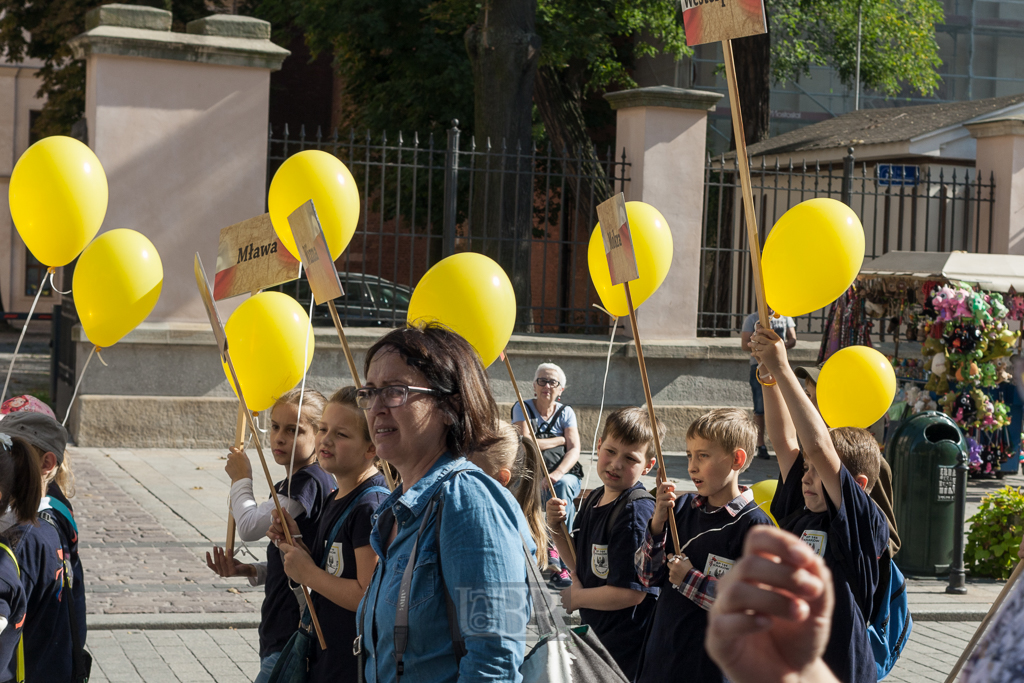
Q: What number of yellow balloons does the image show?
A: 9